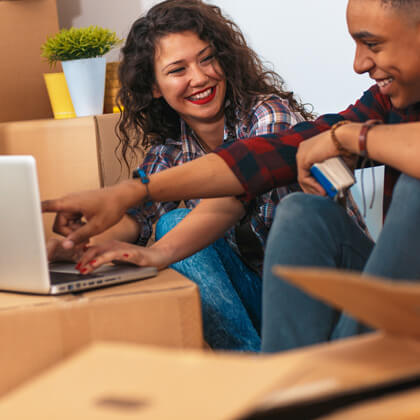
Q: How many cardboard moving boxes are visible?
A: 4